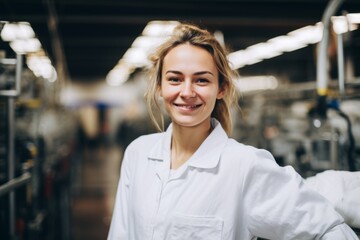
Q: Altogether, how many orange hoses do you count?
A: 0